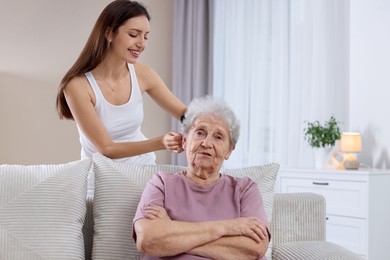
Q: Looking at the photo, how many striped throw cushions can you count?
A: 2